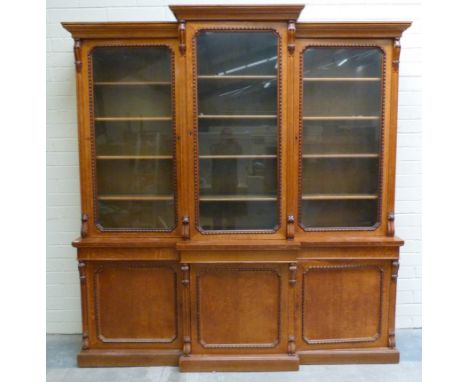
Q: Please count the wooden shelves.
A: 12